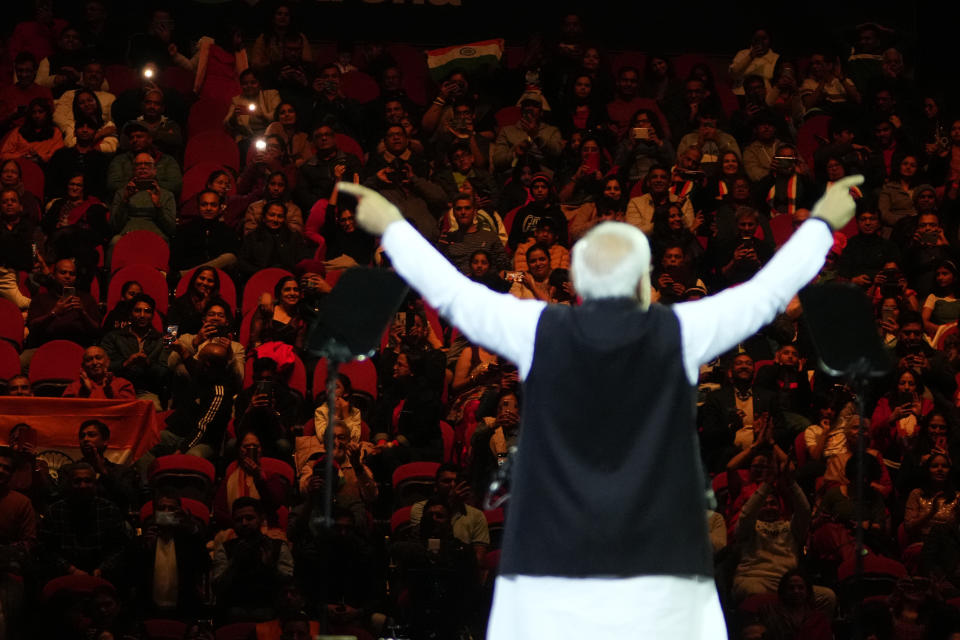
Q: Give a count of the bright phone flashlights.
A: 3